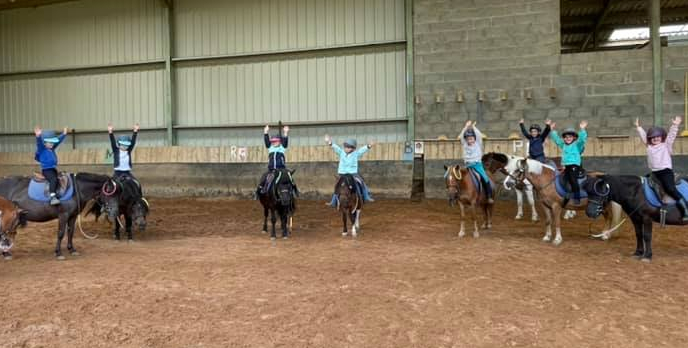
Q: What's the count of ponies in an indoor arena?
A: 9